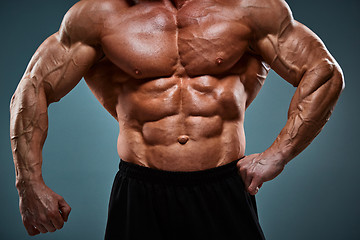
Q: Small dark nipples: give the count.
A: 2